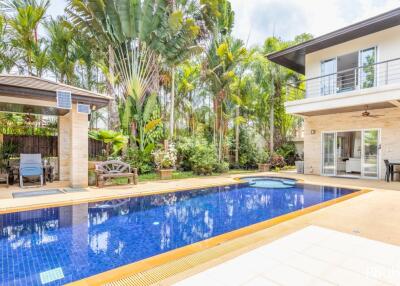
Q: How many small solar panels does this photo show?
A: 2